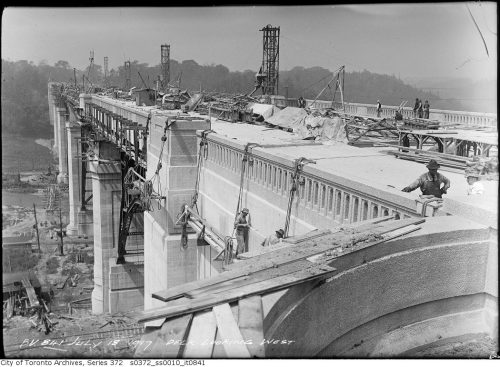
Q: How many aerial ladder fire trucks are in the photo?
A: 0